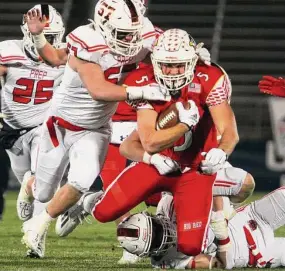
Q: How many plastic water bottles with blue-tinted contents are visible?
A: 0